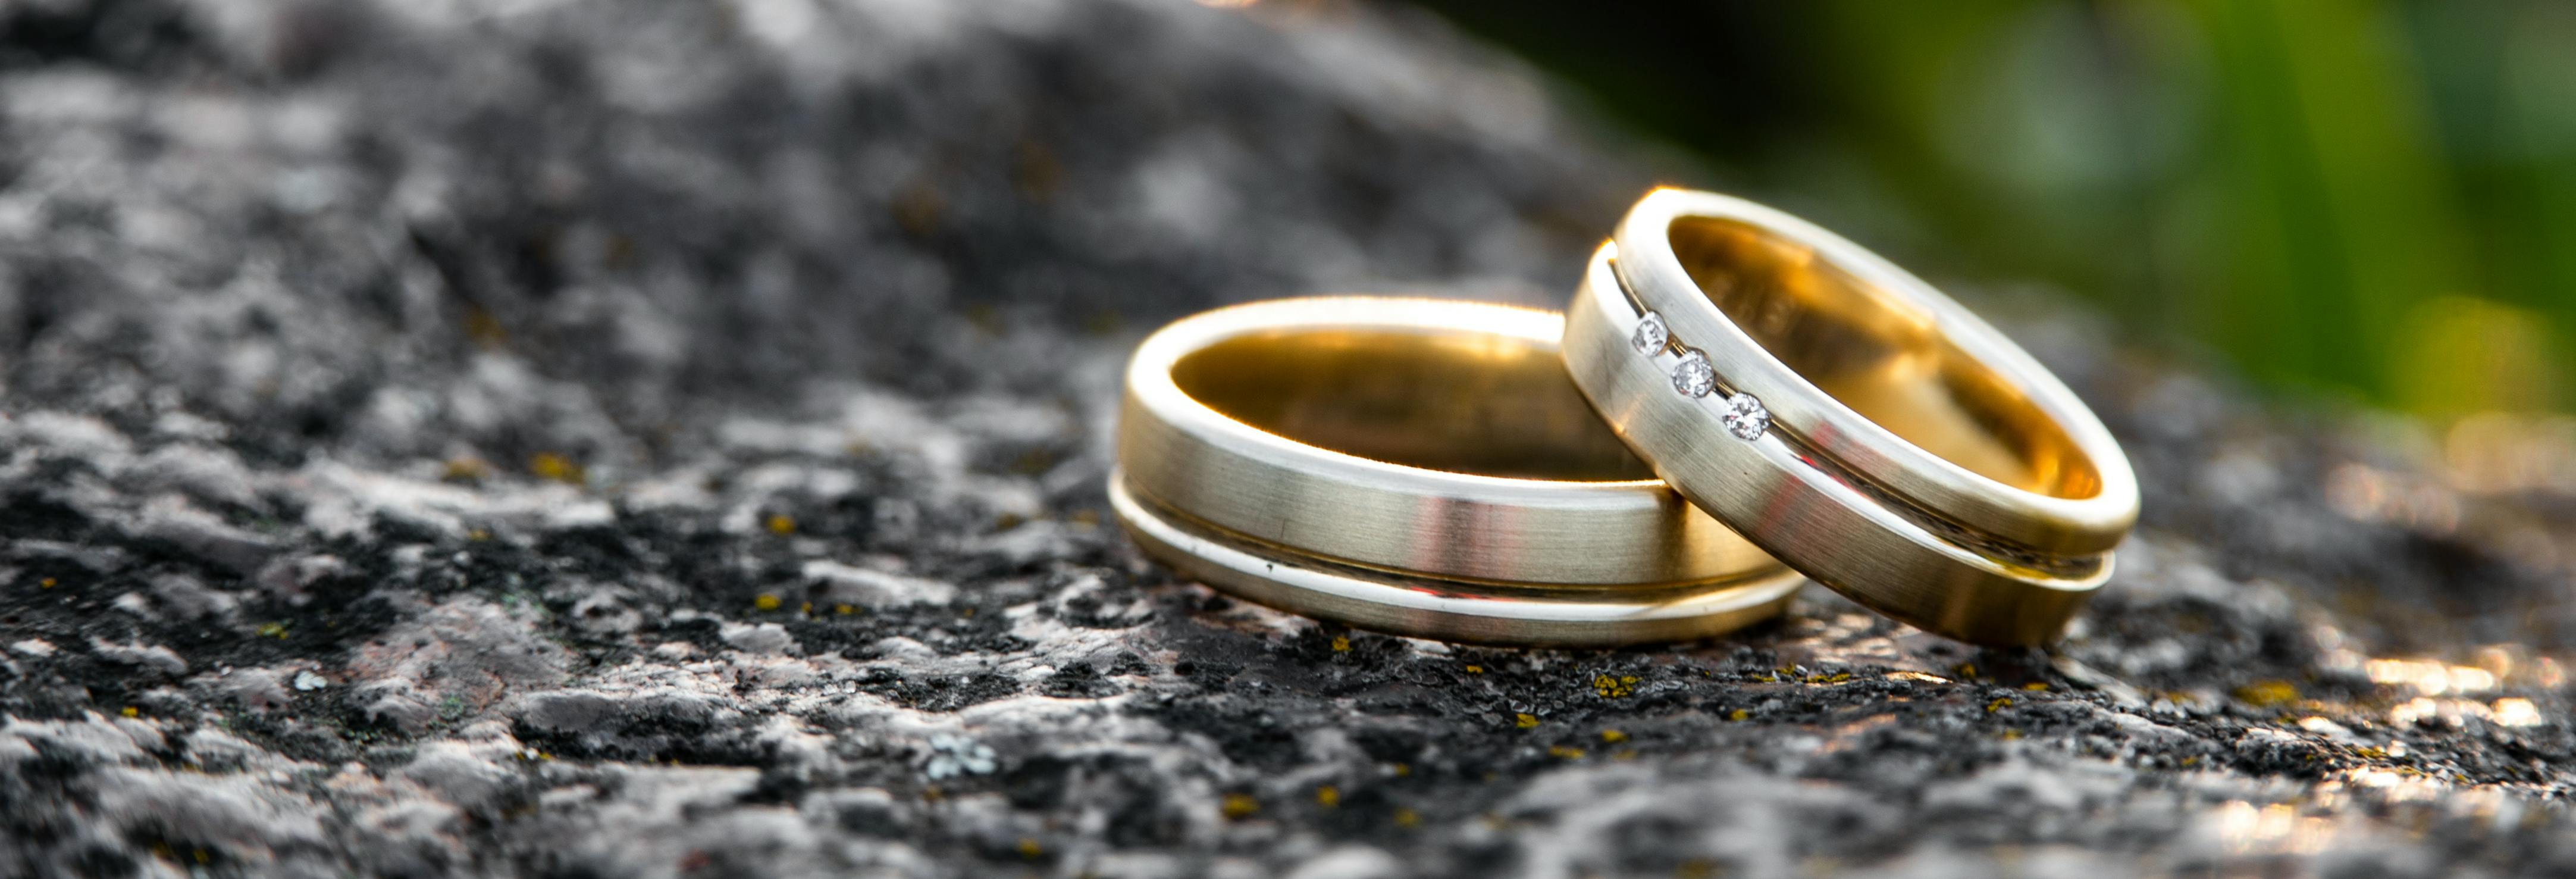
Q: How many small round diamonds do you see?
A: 3